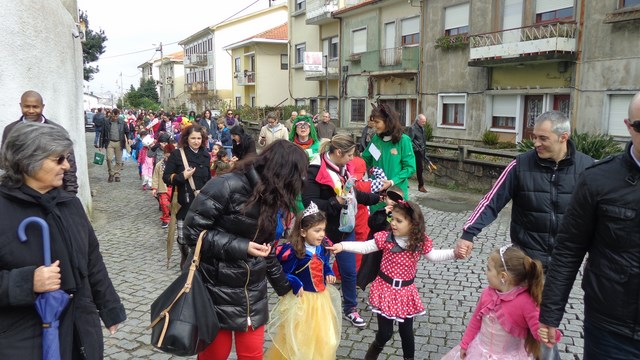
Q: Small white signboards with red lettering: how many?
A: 1